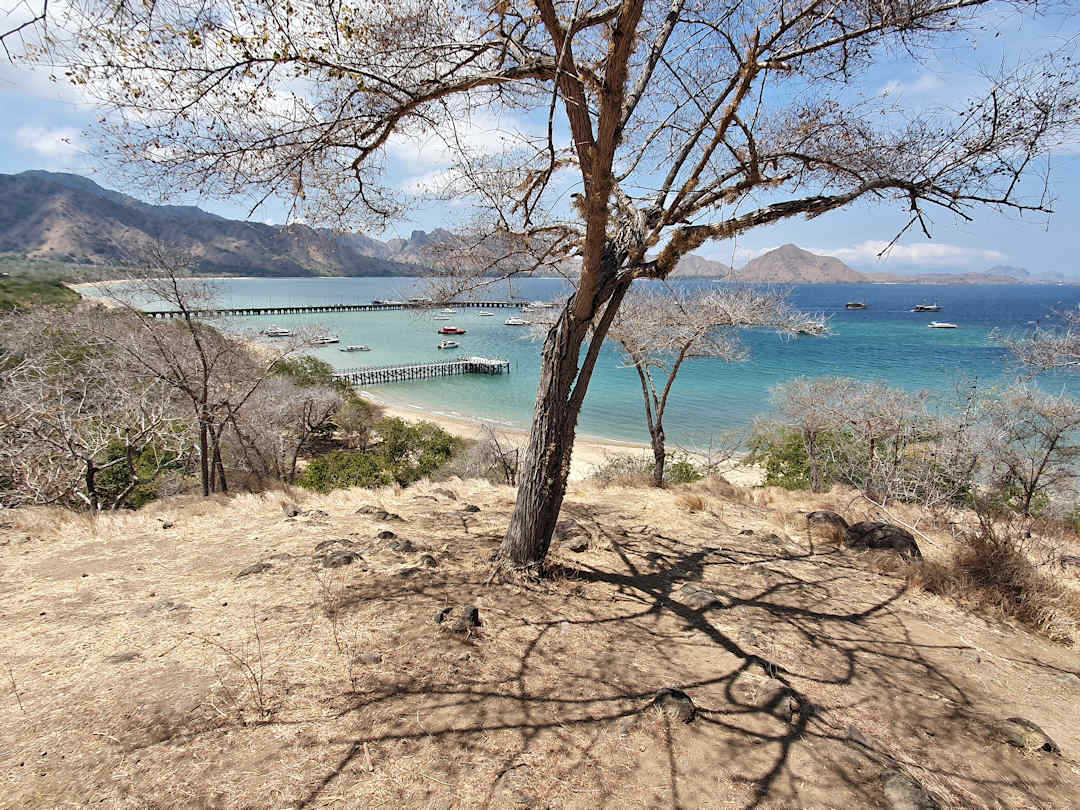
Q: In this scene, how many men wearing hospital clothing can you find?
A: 0